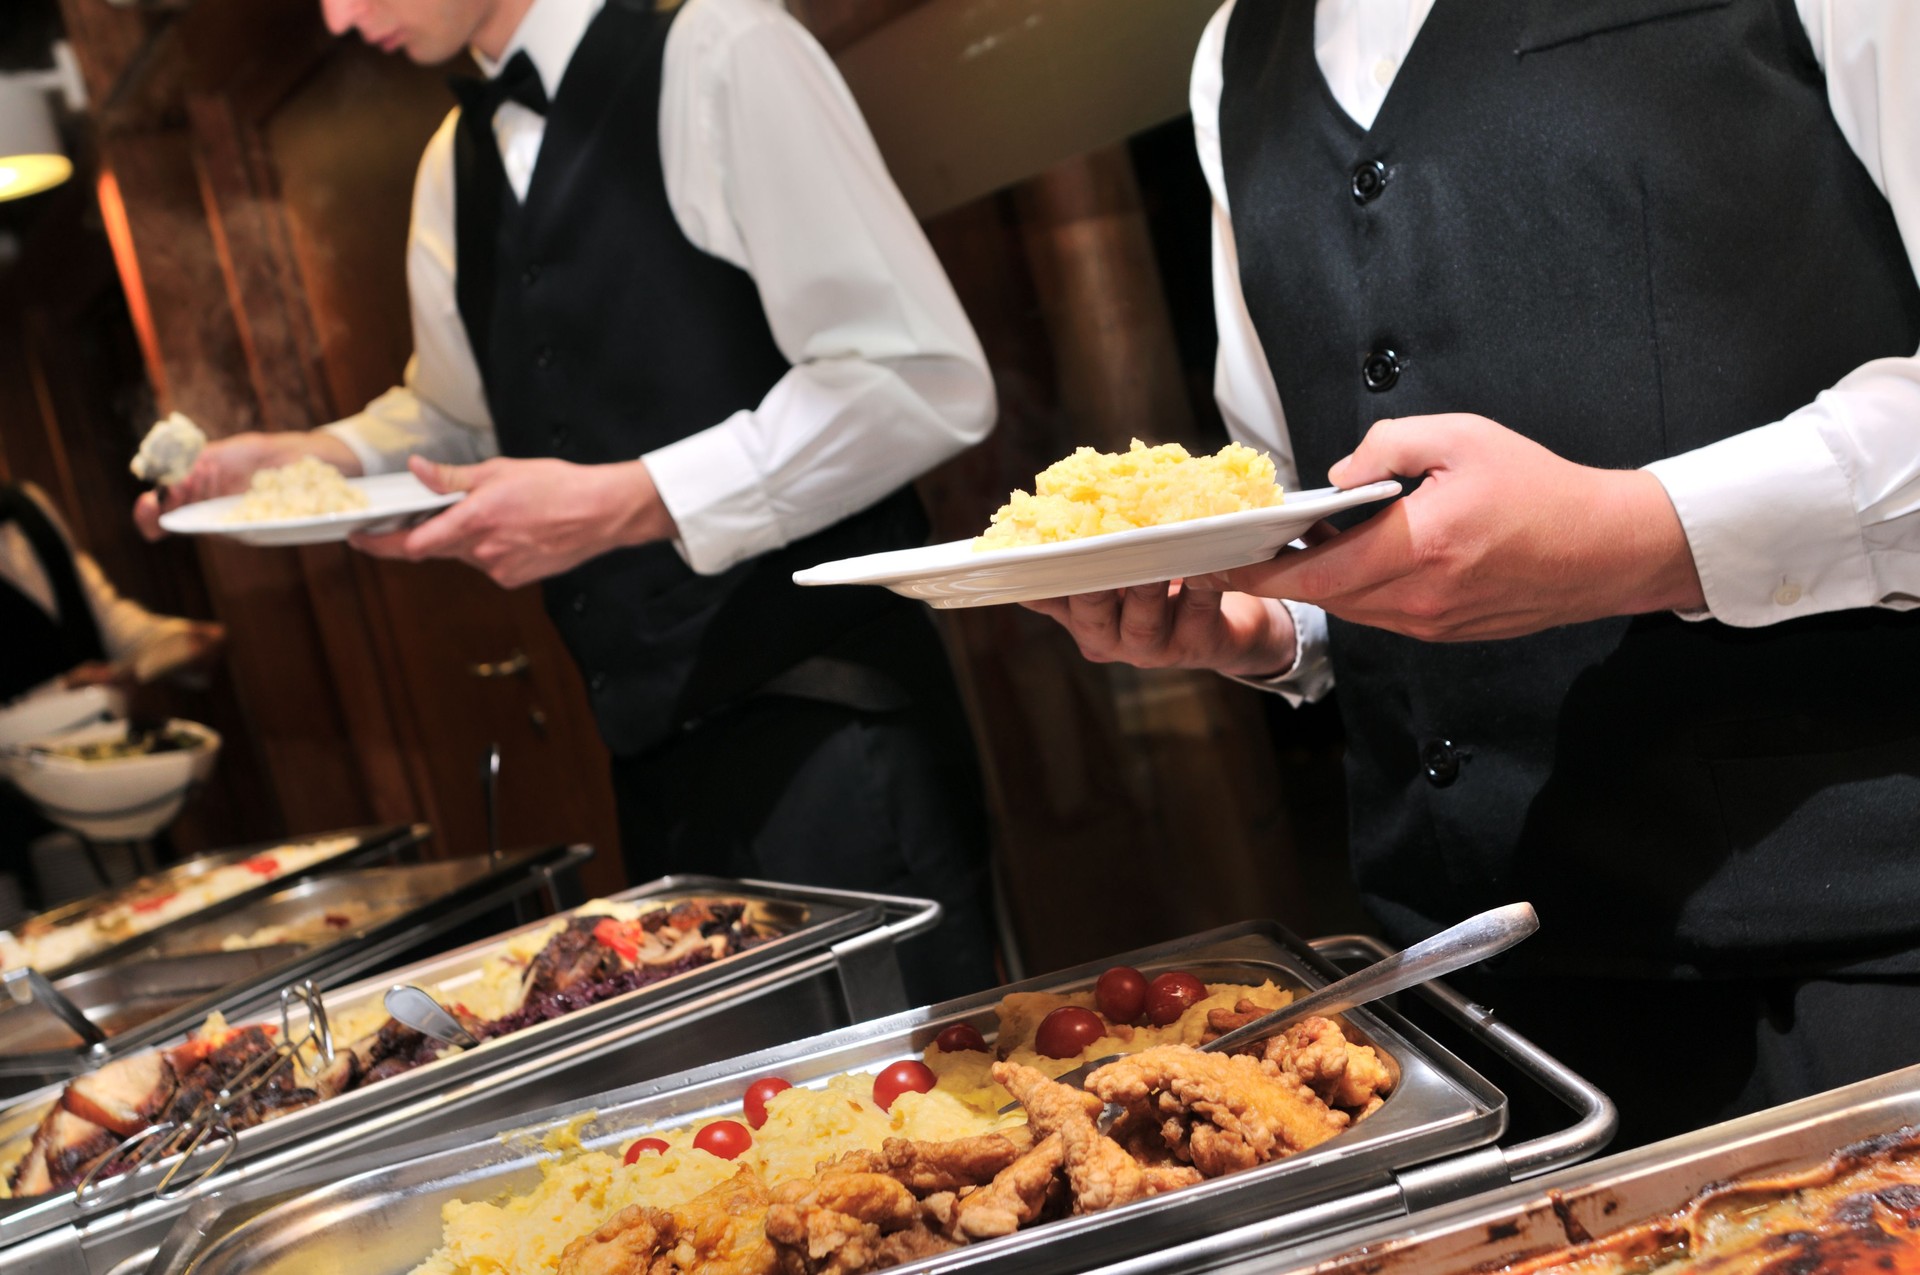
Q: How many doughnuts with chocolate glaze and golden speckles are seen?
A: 0